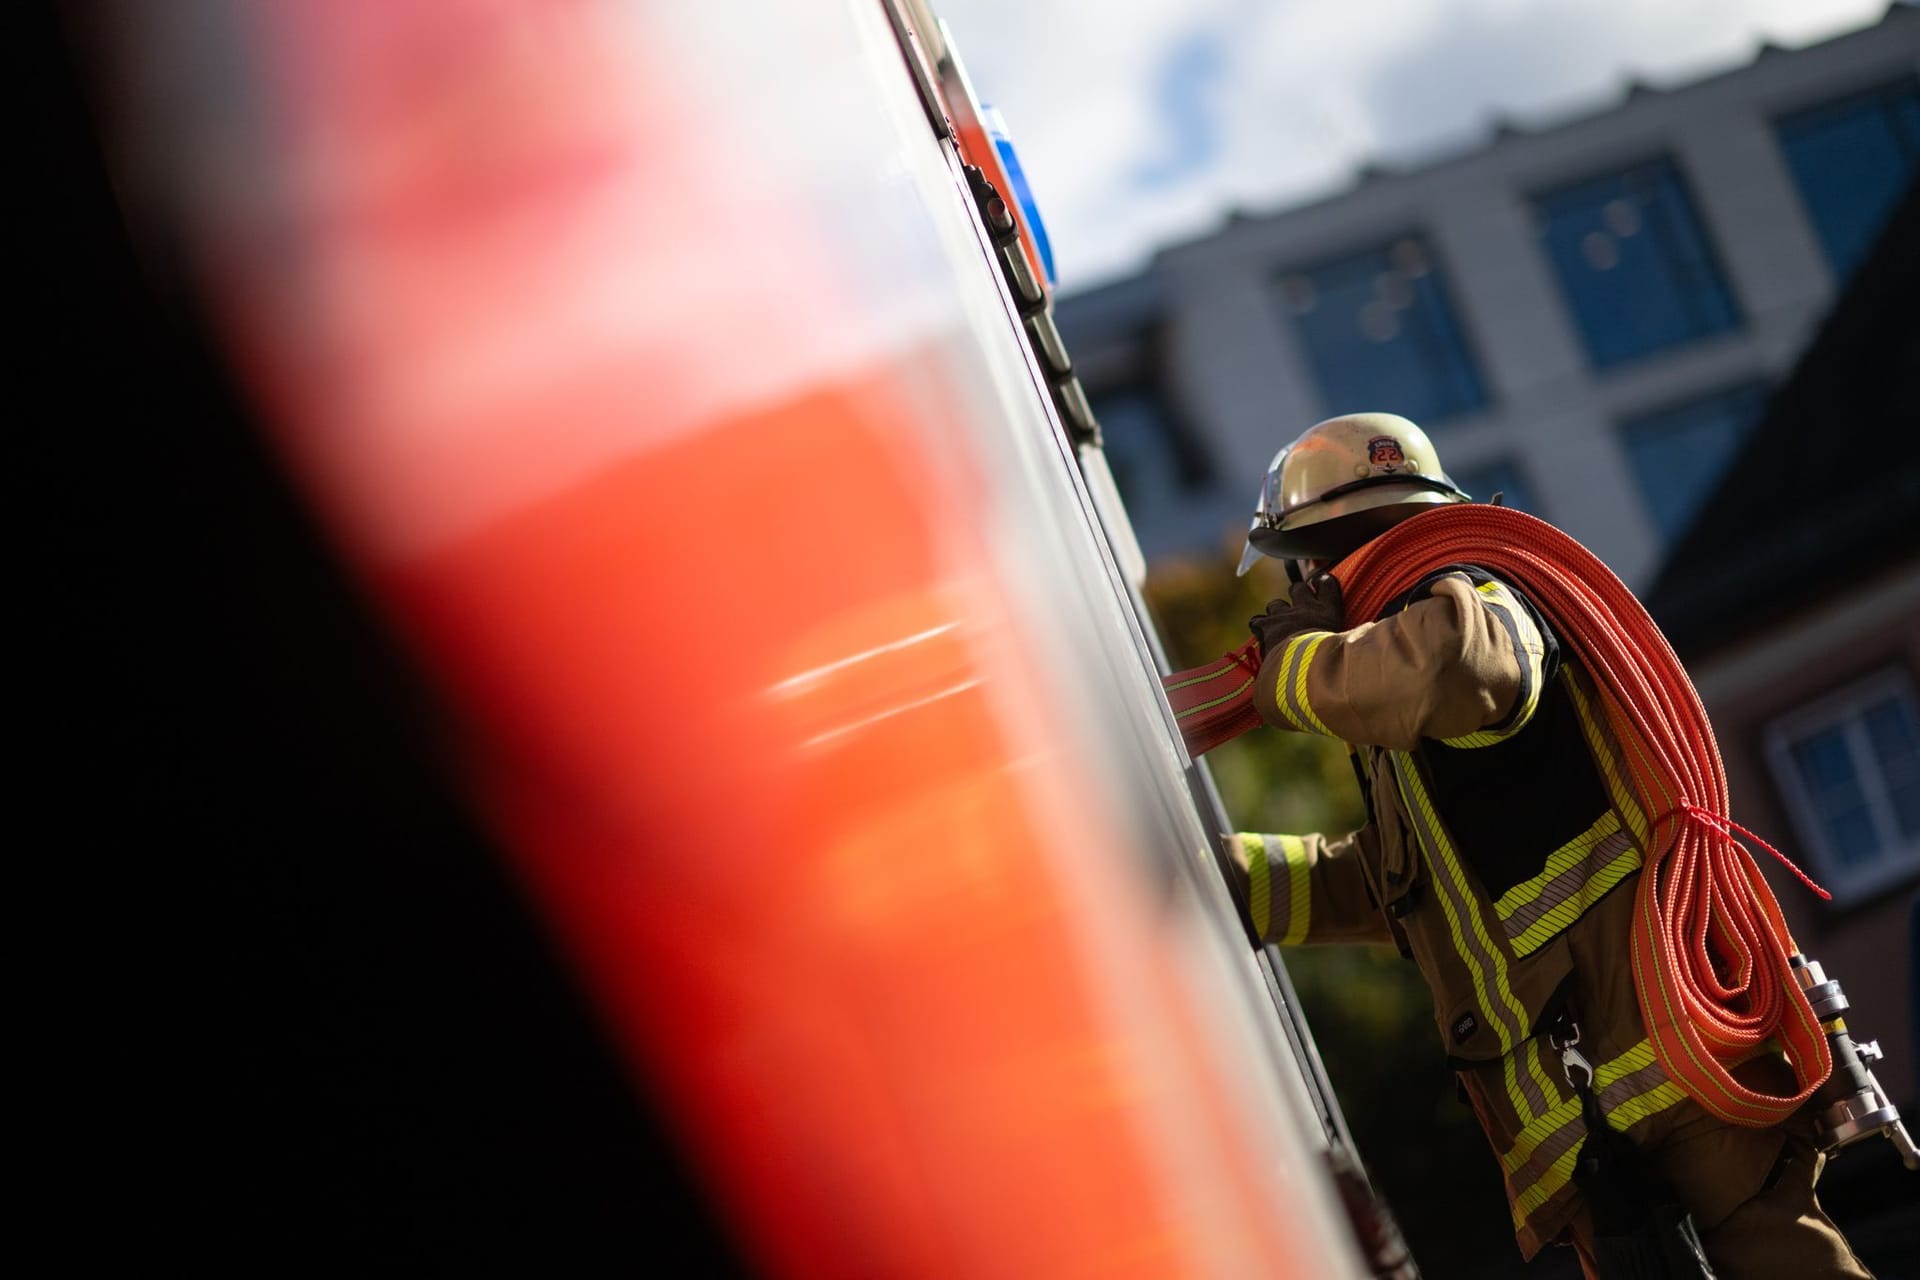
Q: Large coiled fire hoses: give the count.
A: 1